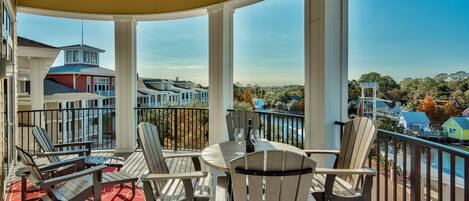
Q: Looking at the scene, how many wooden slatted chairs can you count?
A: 6